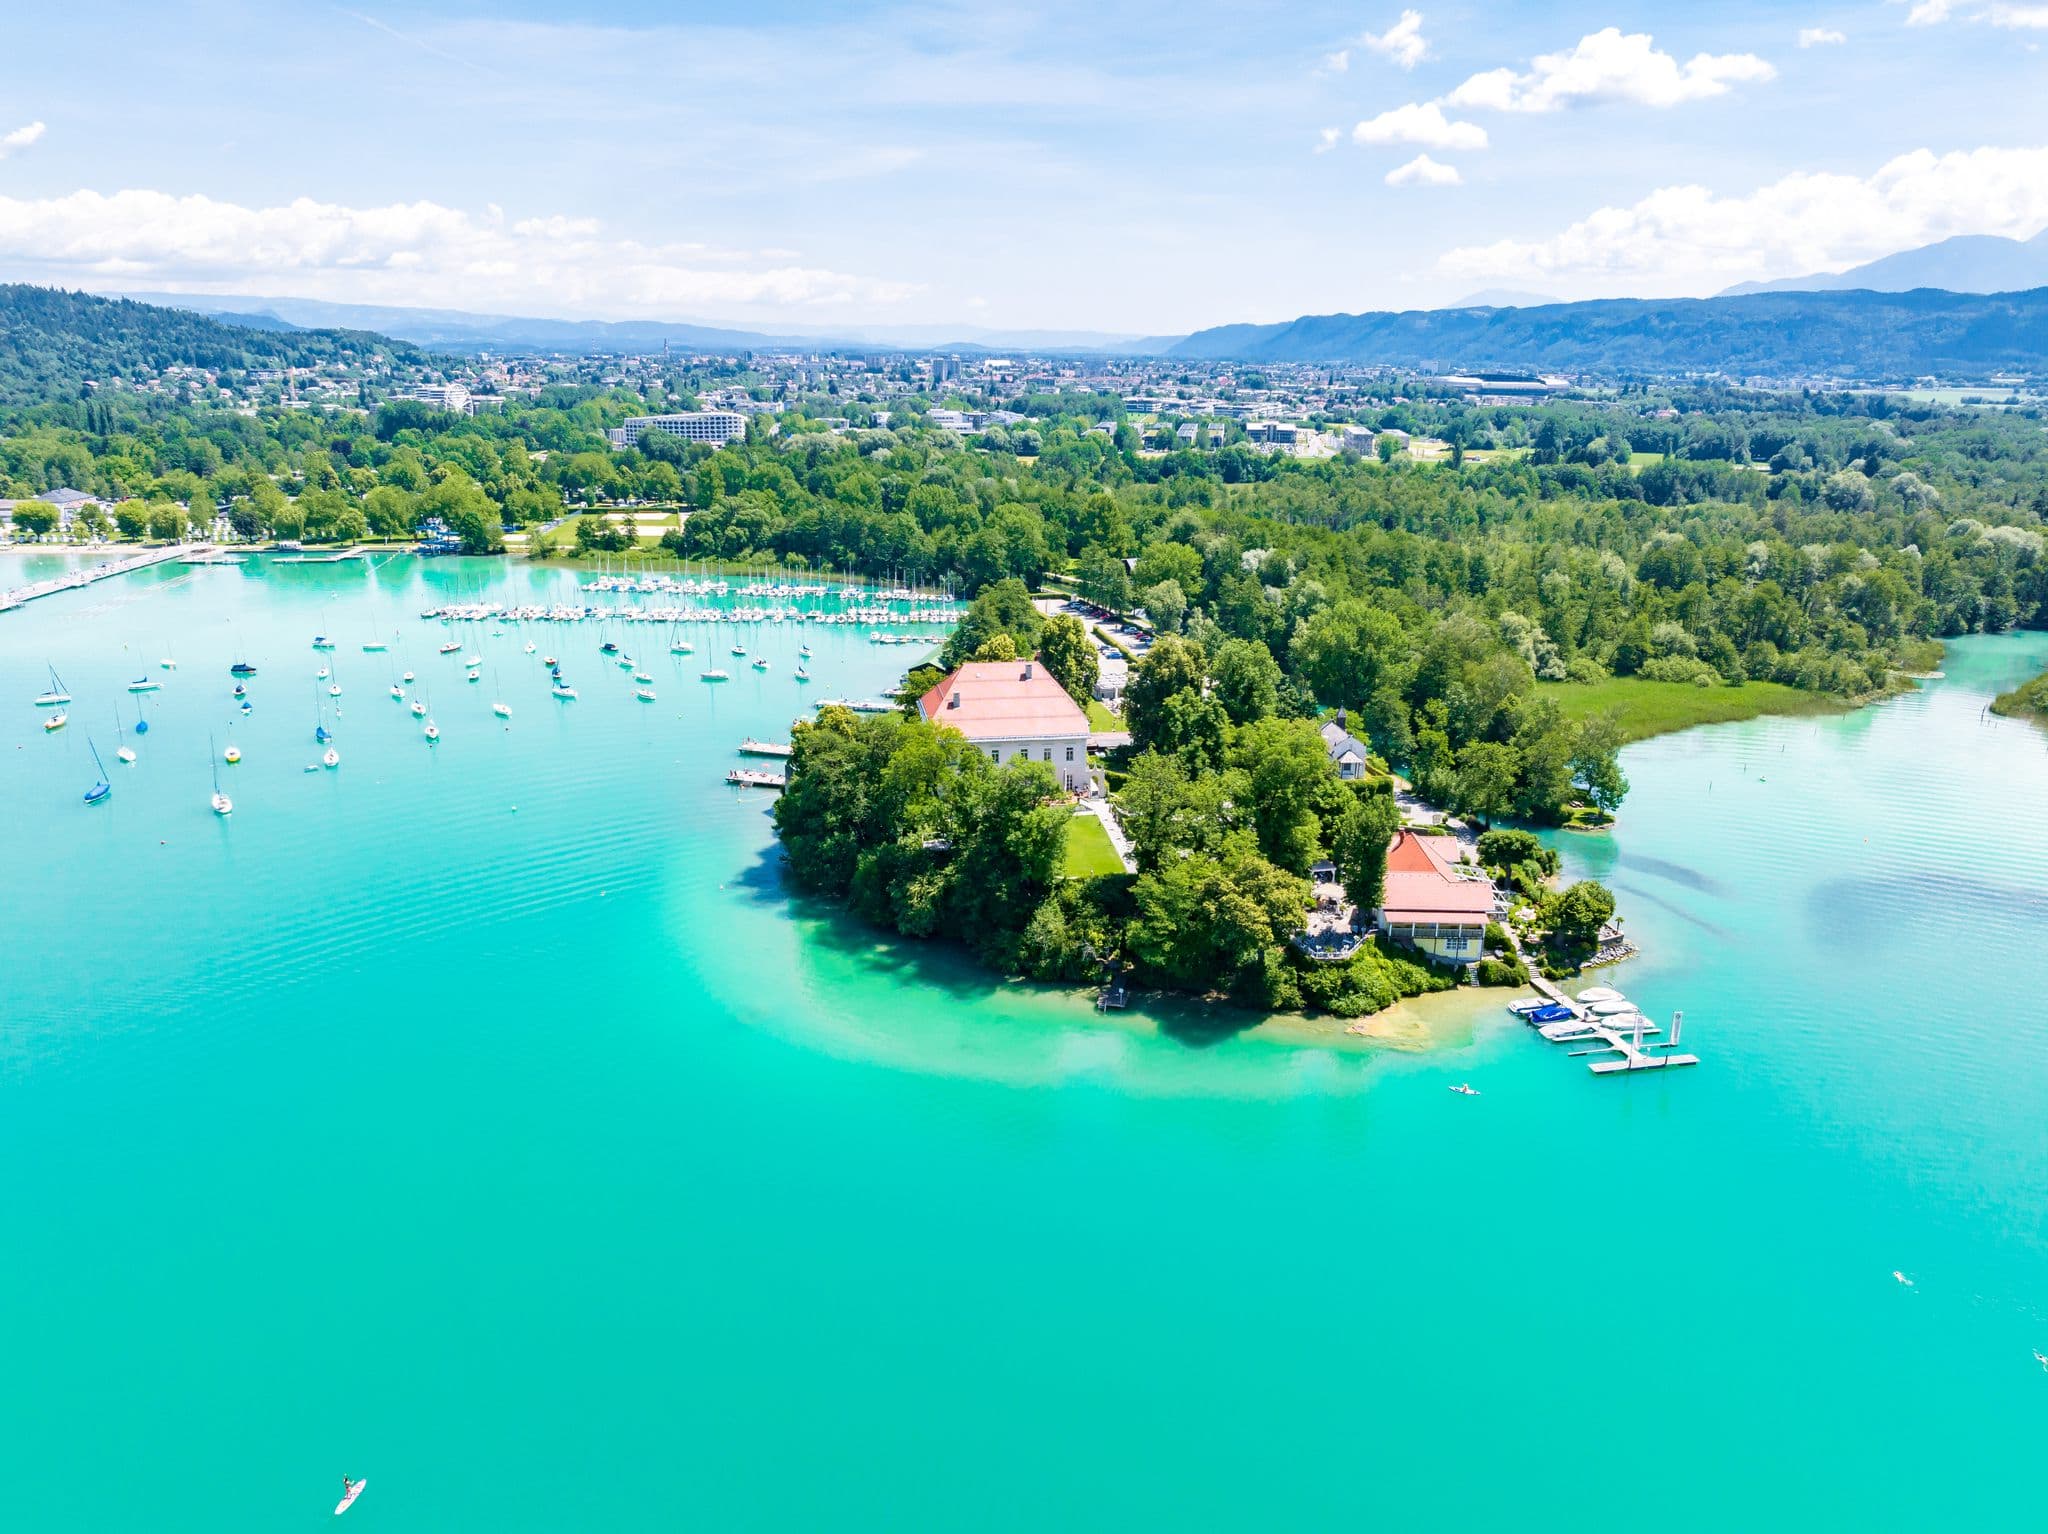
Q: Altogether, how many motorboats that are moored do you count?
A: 6